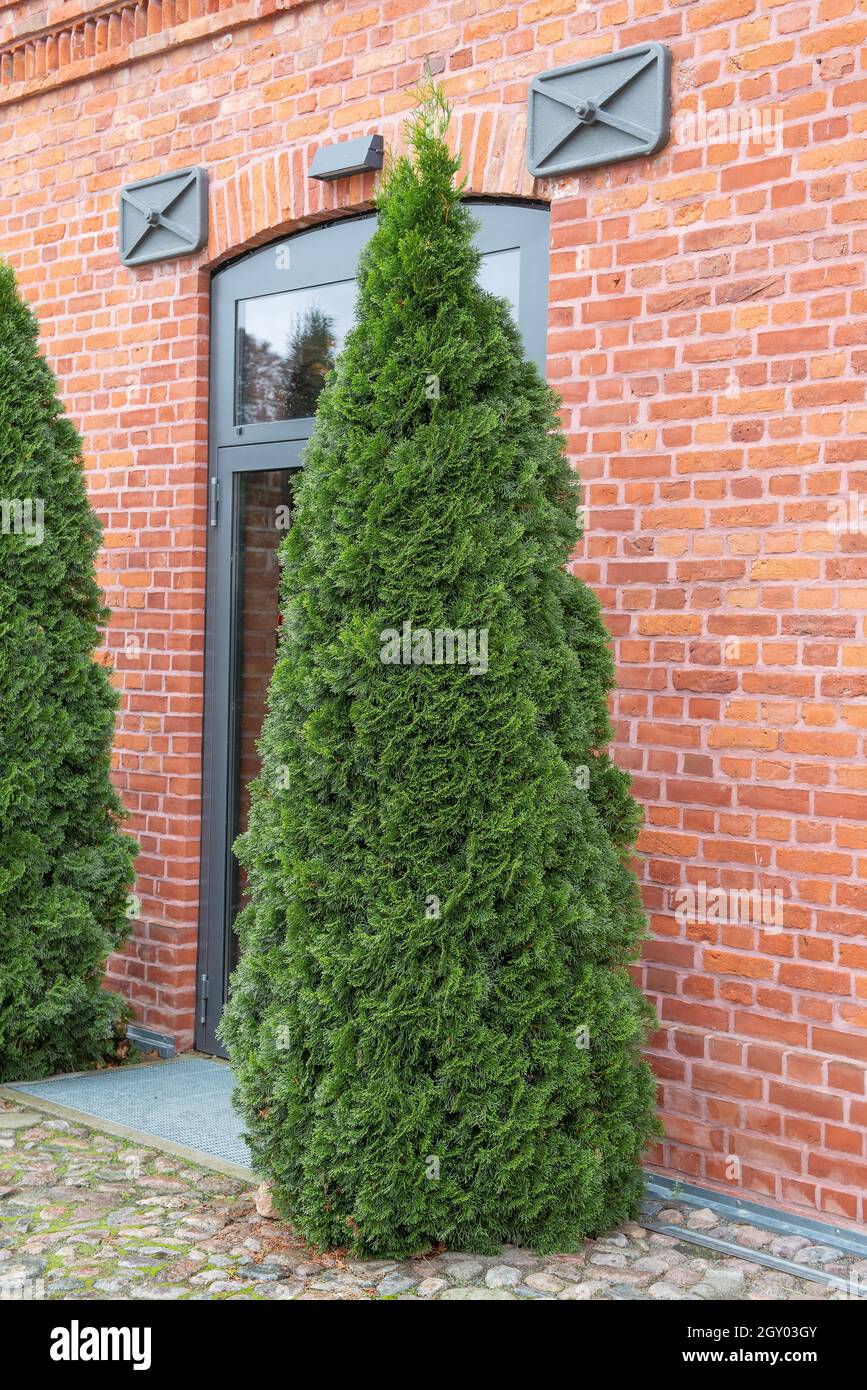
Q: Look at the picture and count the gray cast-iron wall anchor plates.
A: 2